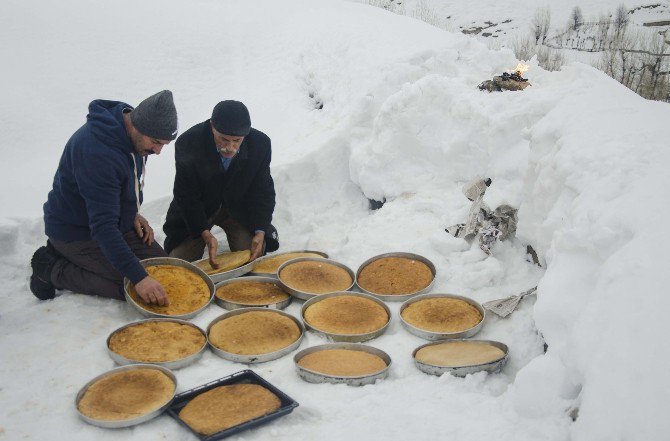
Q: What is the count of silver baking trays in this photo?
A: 13